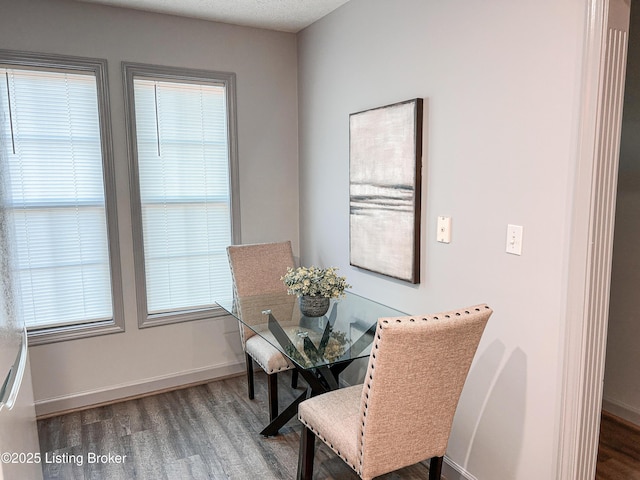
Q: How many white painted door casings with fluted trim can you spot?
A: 1